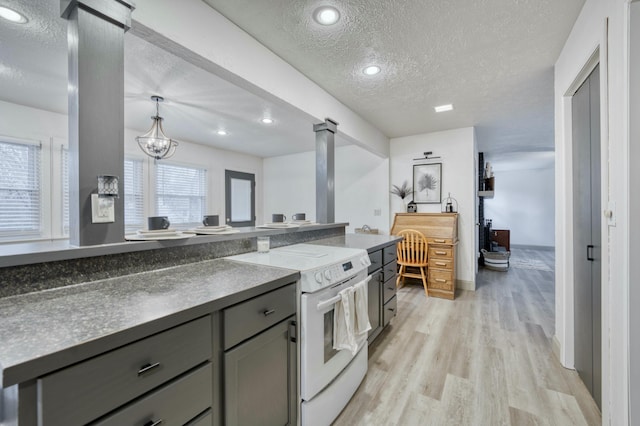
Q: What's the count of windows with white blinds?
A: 3